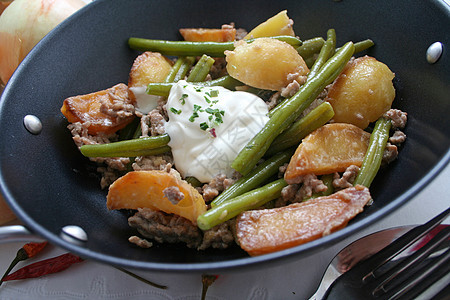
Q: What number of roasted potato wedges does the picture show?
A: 9